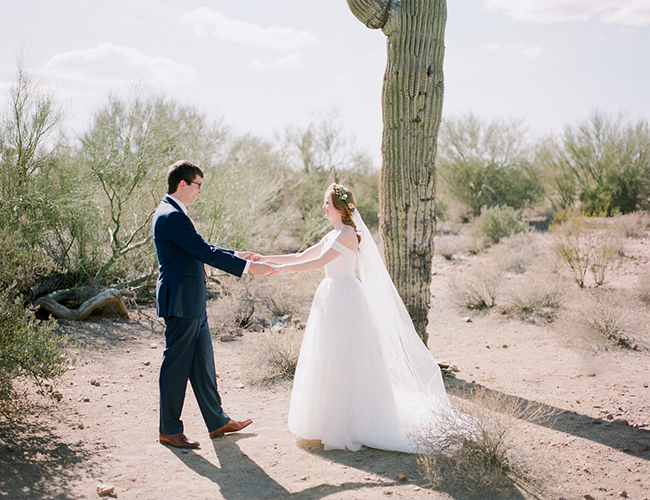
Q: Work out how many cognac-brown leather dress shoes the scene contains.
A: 2